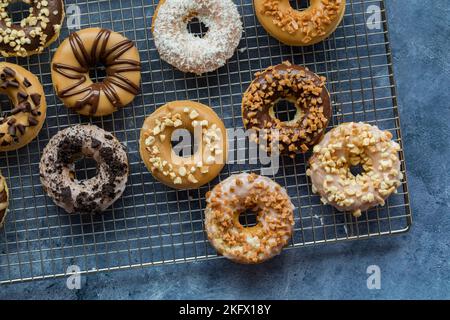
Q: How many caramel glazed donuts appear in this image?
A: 4